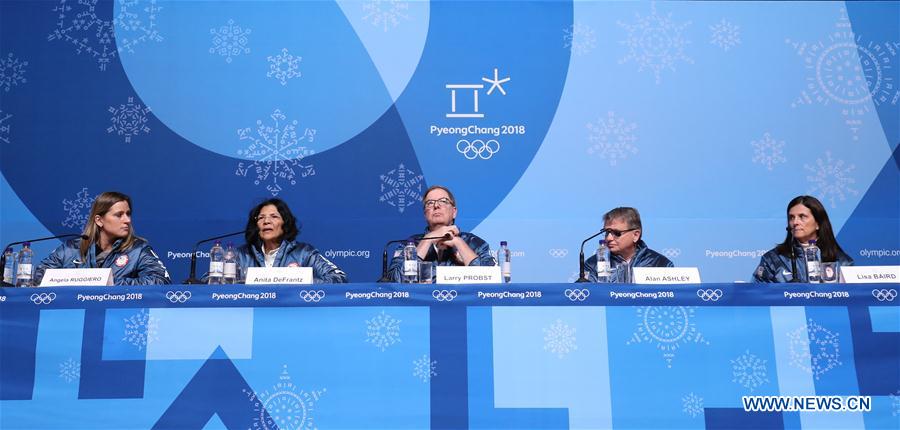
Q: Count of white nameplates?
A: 5